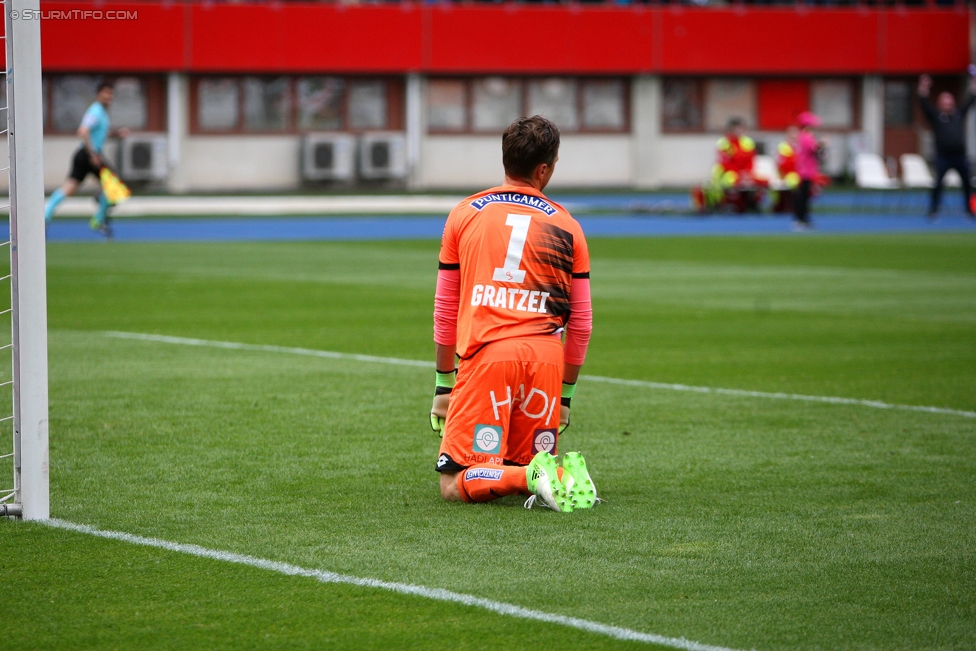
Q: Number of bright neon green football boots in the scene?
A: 2